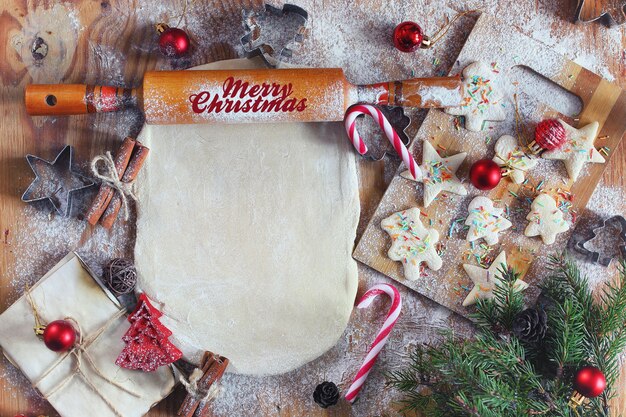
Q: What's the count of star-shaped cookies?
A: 3